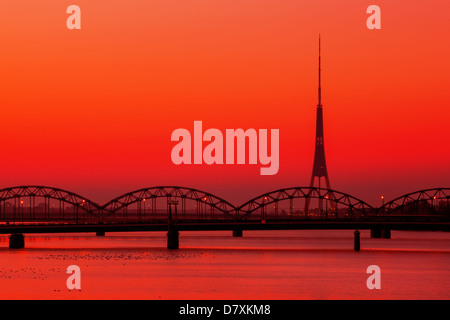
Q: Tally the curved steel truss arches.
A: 4